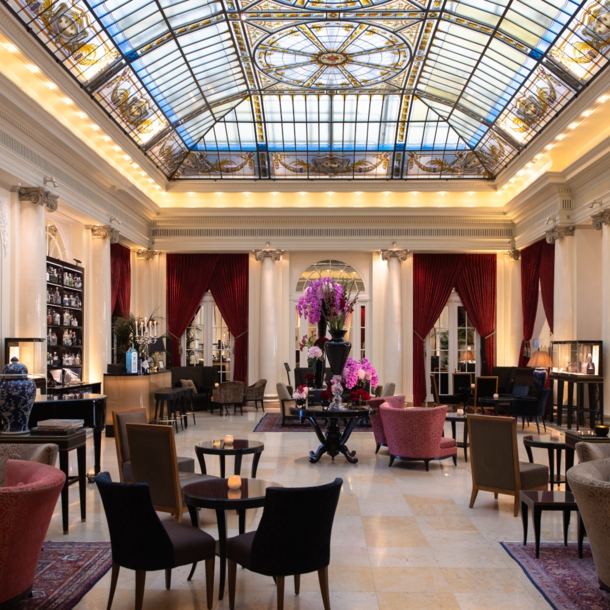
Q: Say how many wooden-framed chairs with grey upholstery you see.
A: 3